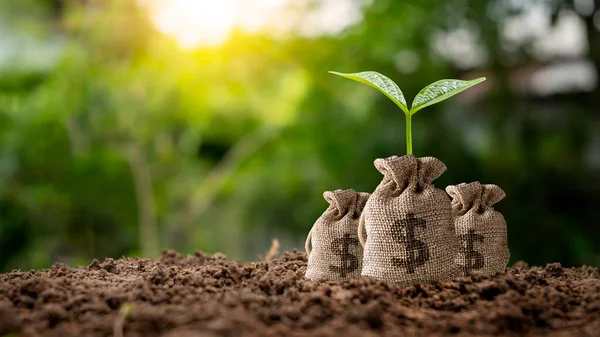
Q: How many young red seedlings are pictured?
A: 0